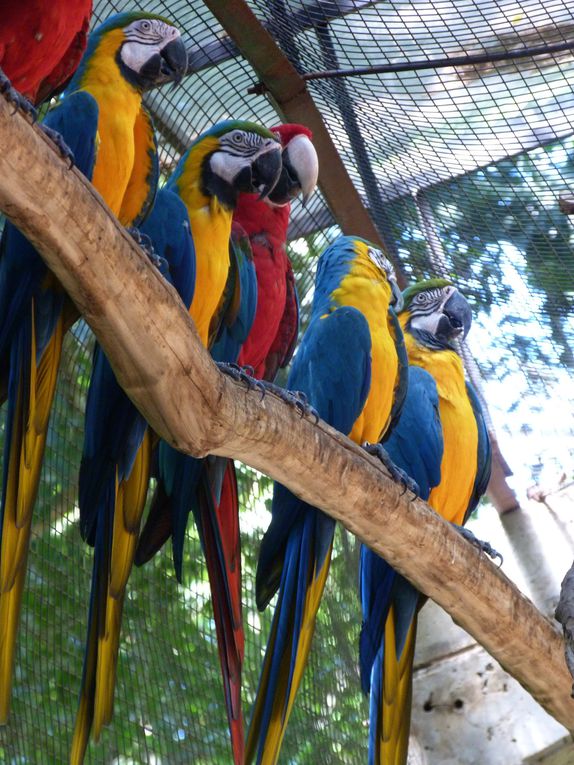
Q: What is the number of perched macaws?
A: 6